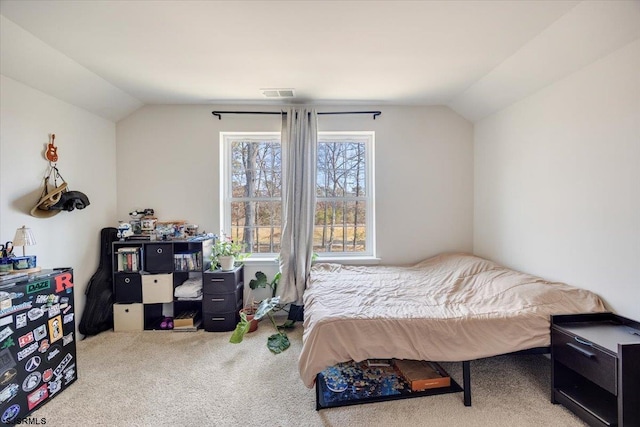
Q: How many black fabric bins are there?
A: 2